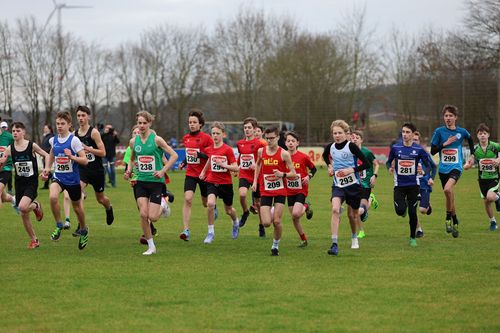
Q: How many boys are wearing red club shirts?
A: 5